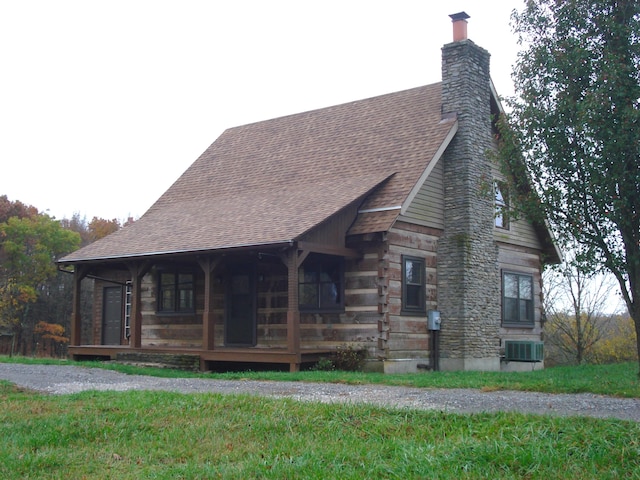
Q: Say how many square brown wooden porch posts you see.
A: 4